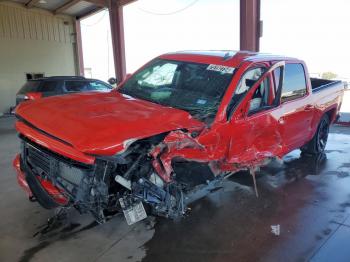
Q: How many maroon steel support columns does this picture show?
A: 3